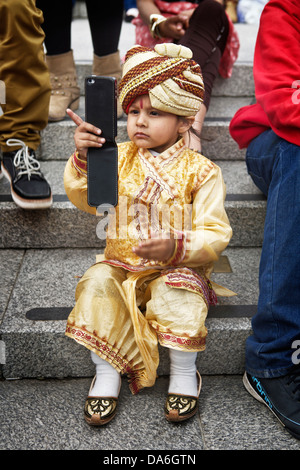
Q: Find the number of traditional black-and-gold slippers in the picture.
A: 2